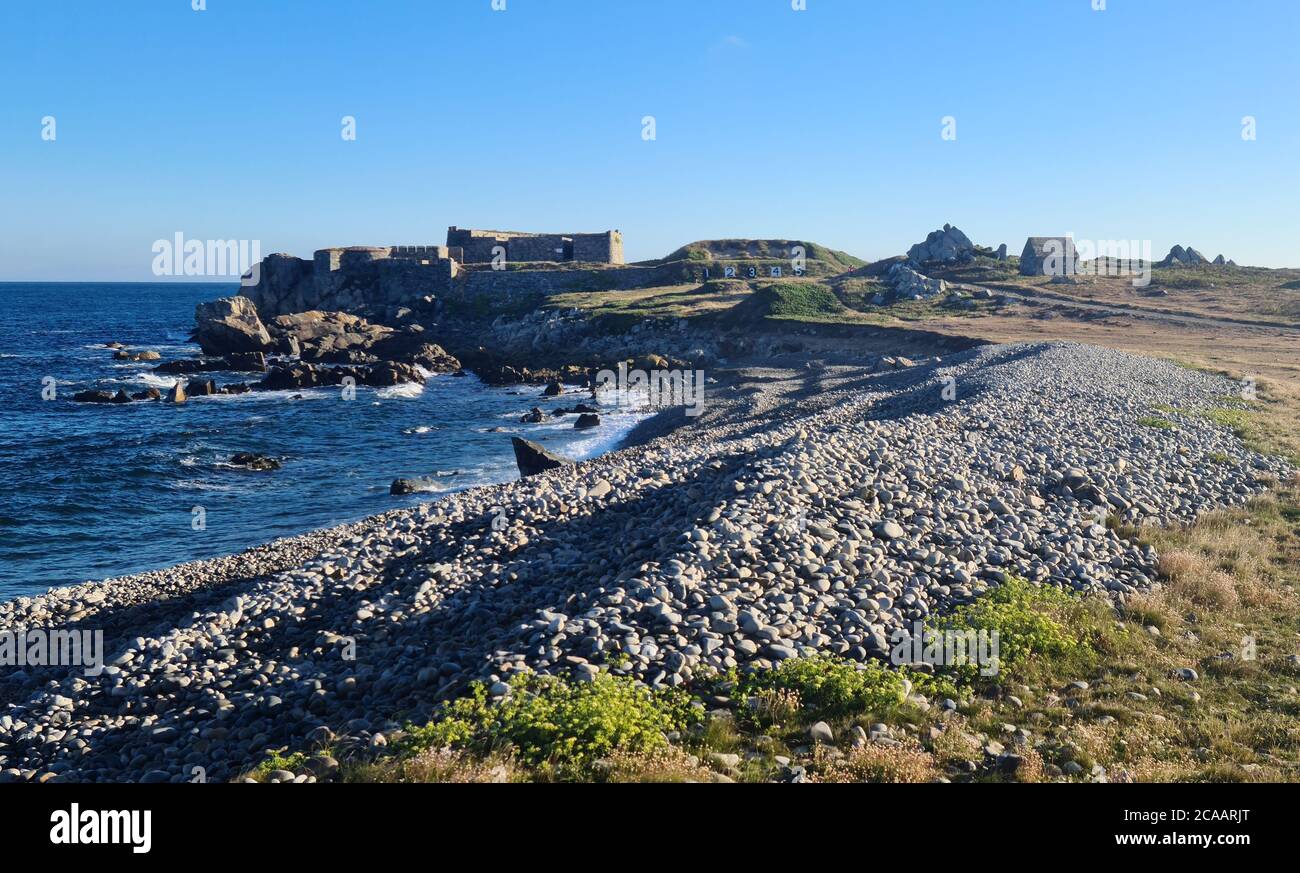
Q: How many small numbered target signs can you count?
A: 5